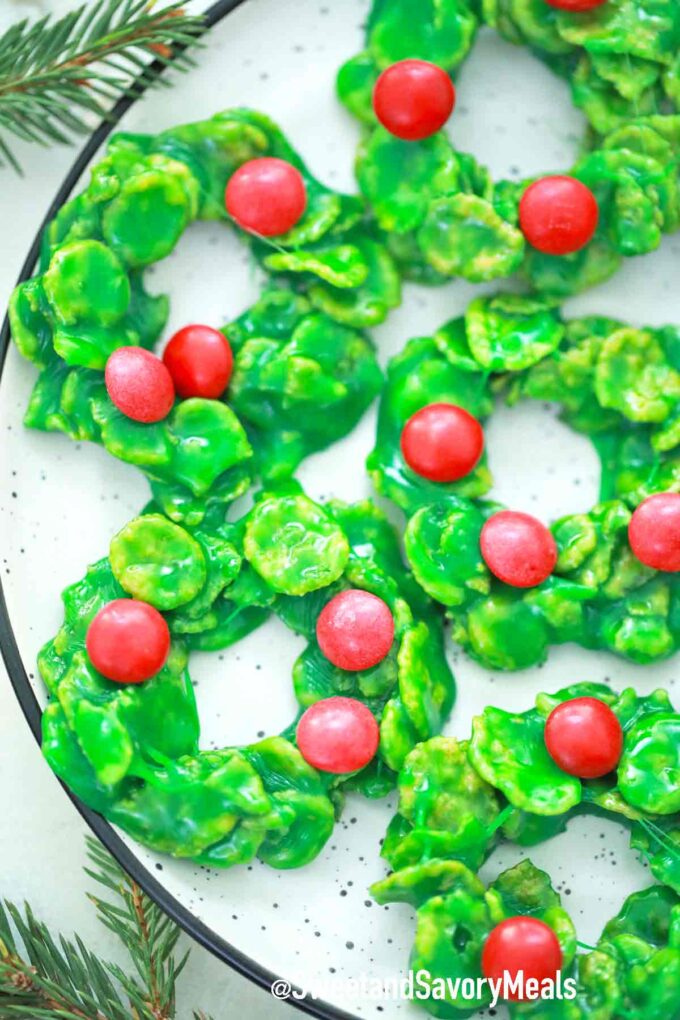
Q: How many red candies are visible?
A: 14